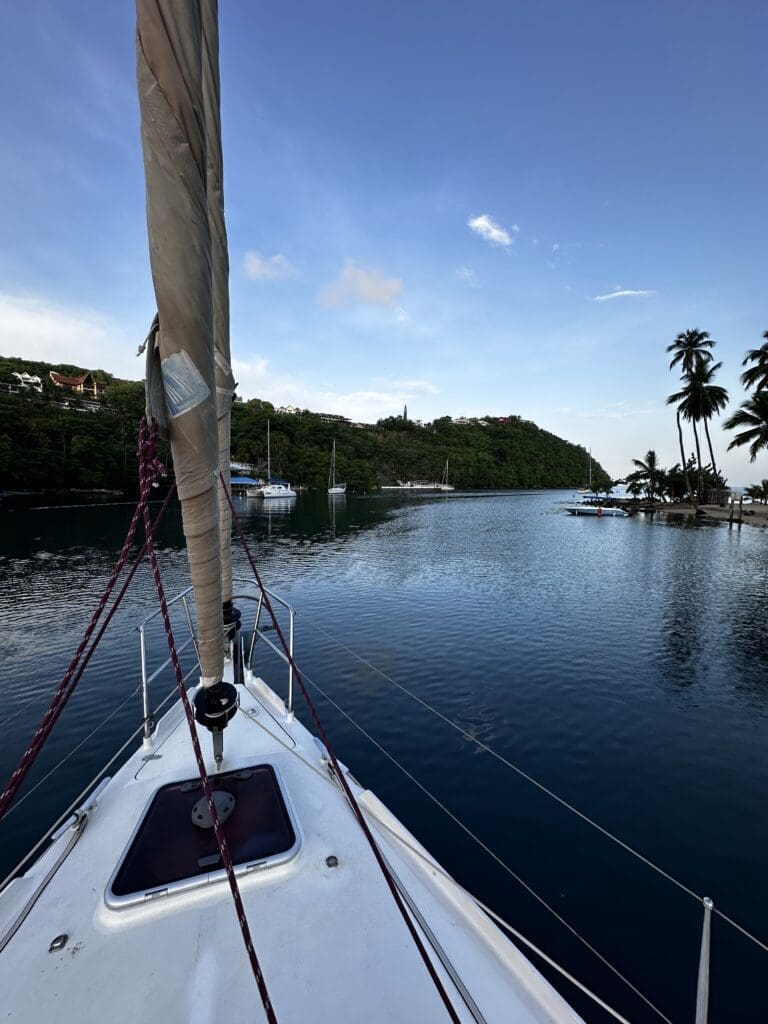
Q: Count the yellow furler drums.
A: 0